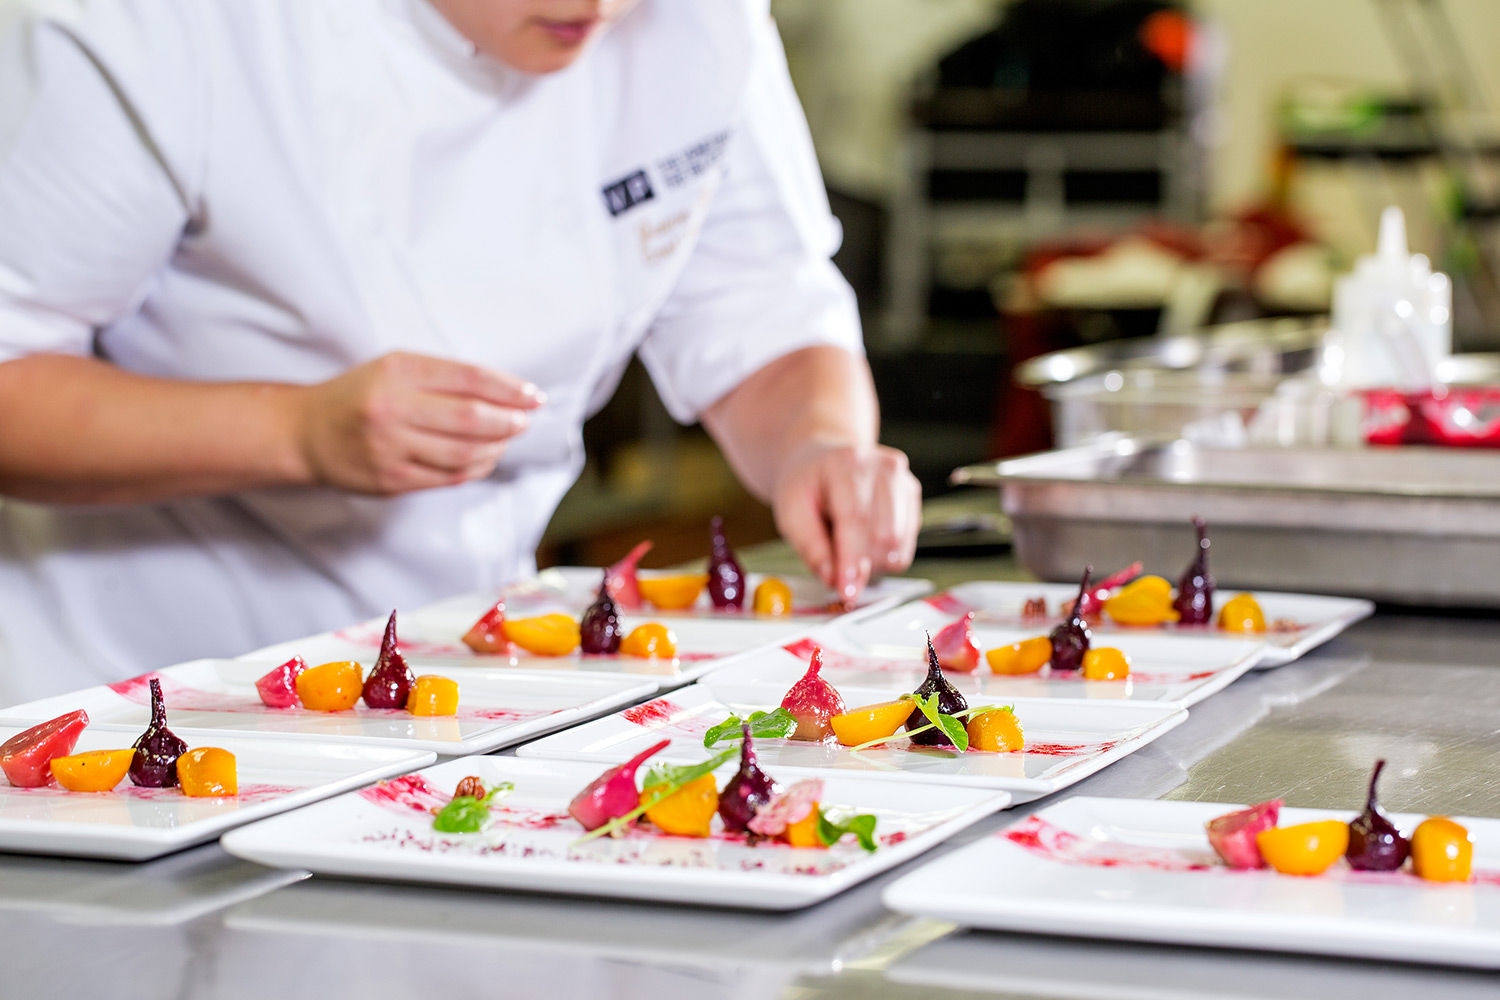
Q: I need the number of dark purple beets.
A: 9